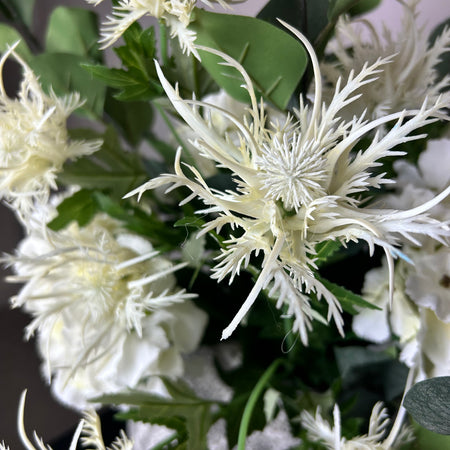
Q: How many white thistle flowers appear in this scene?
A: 7